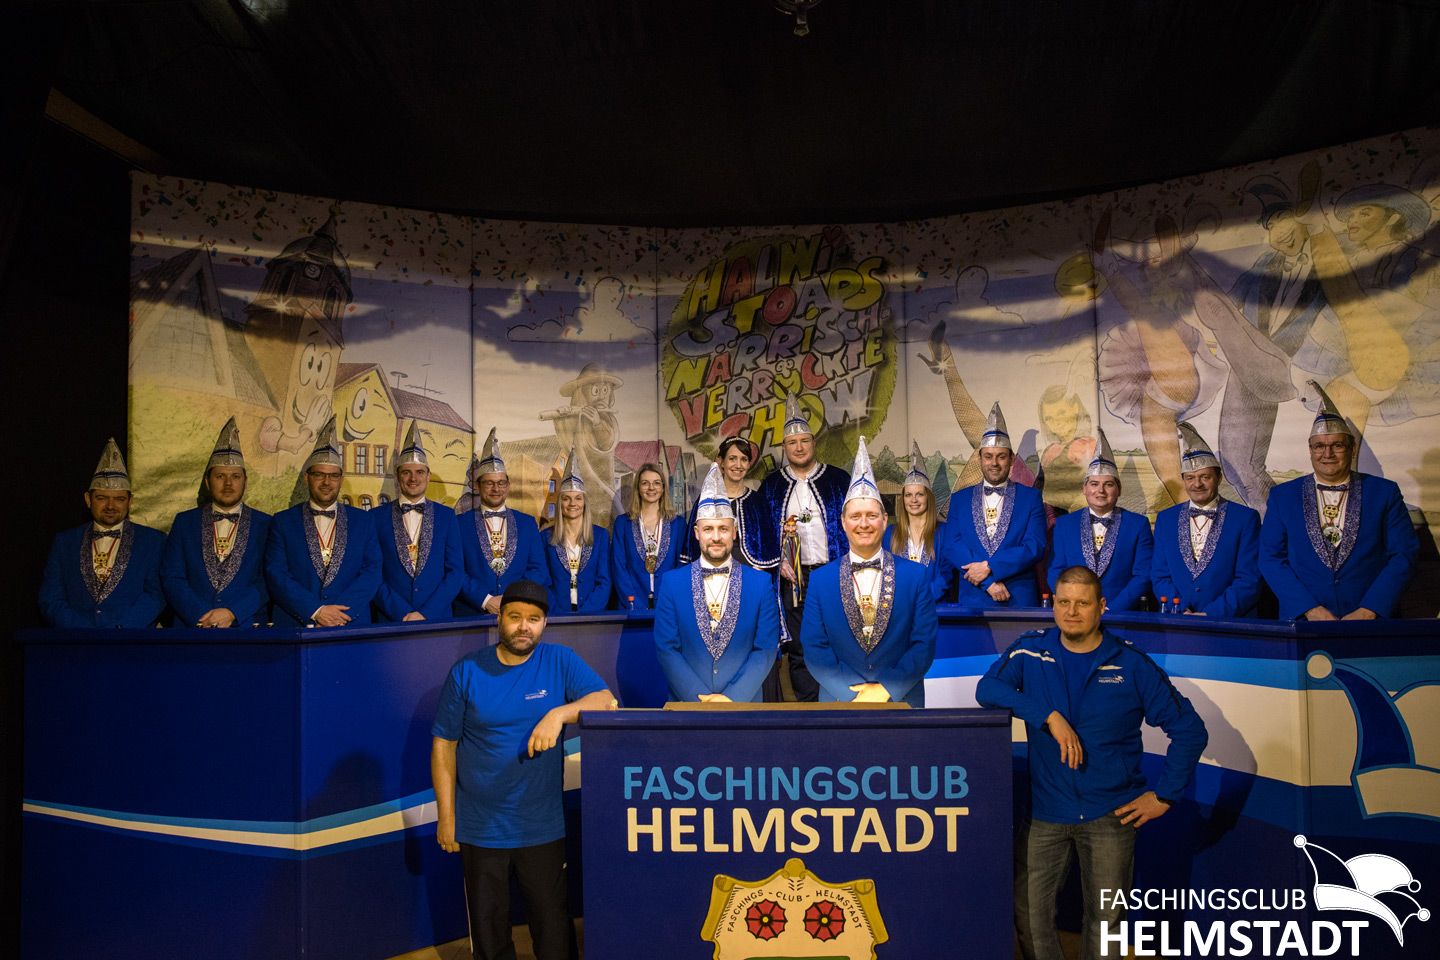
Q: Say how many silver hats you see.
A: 14